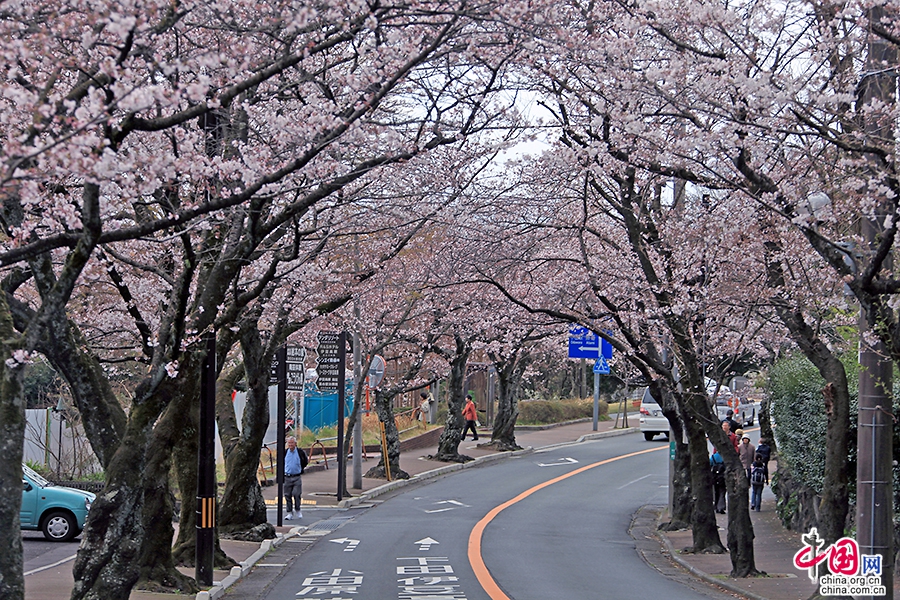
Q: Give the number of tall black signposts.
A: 2